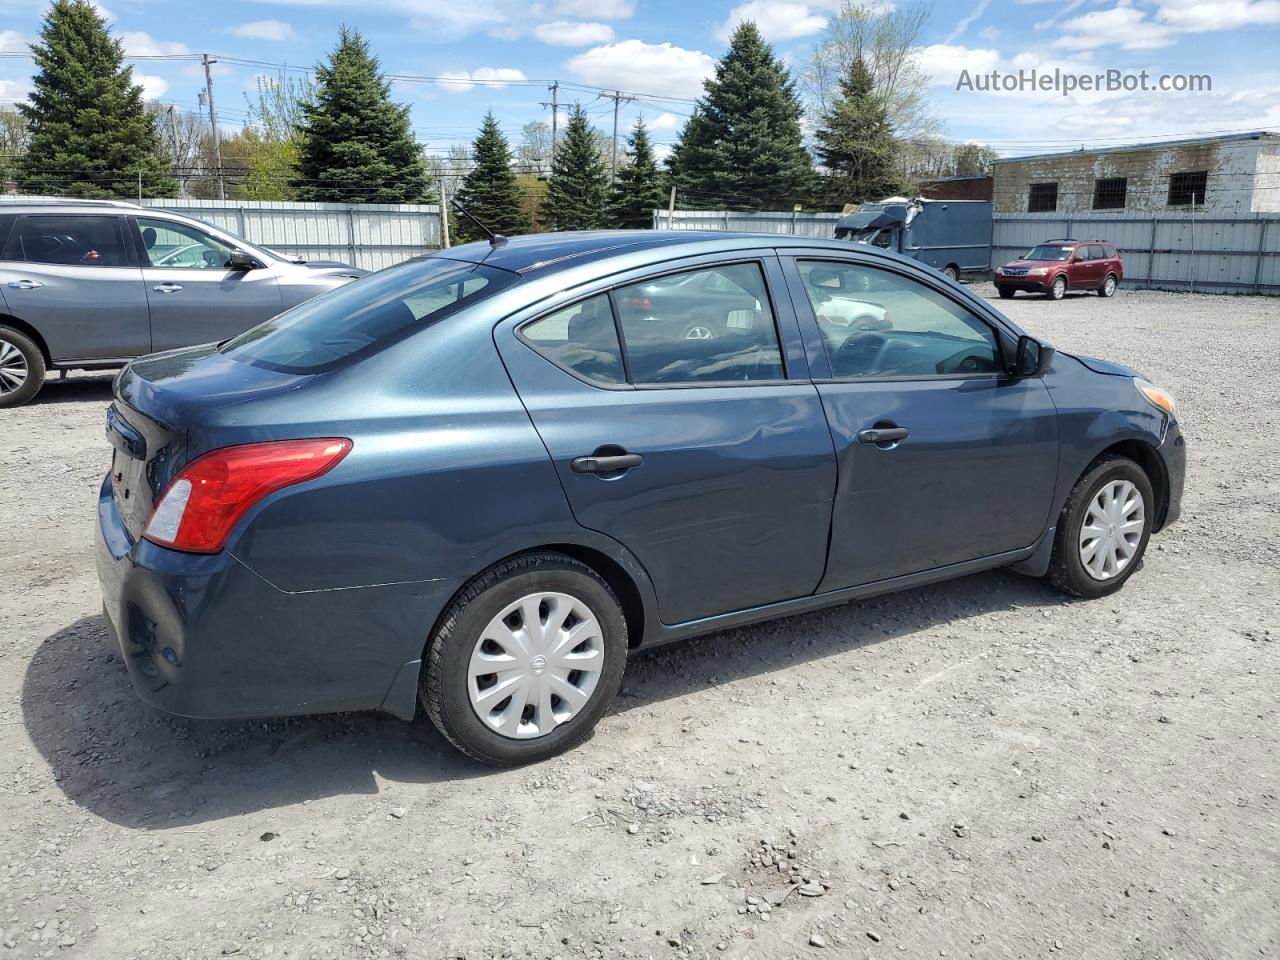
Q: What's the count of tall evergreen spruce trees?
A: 7